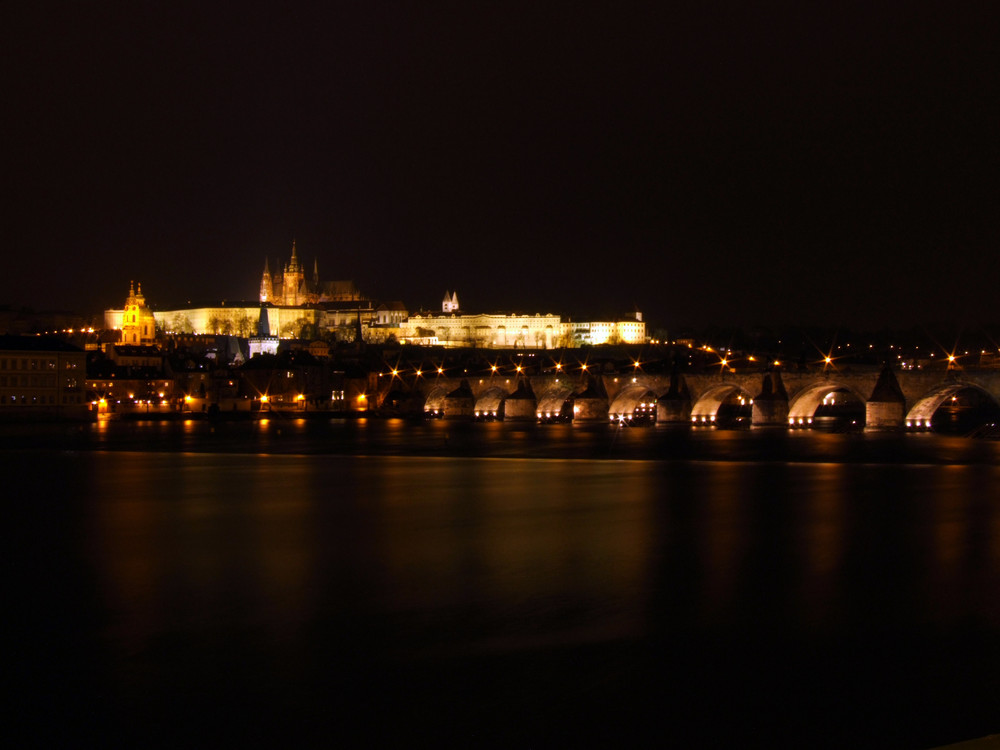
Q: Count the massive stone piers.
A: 6